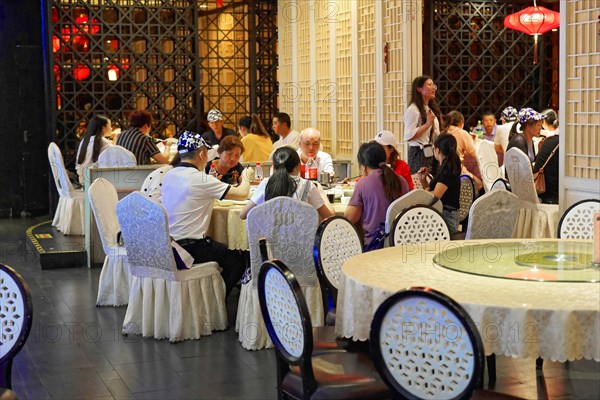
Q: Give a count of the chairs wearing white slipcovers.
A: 9